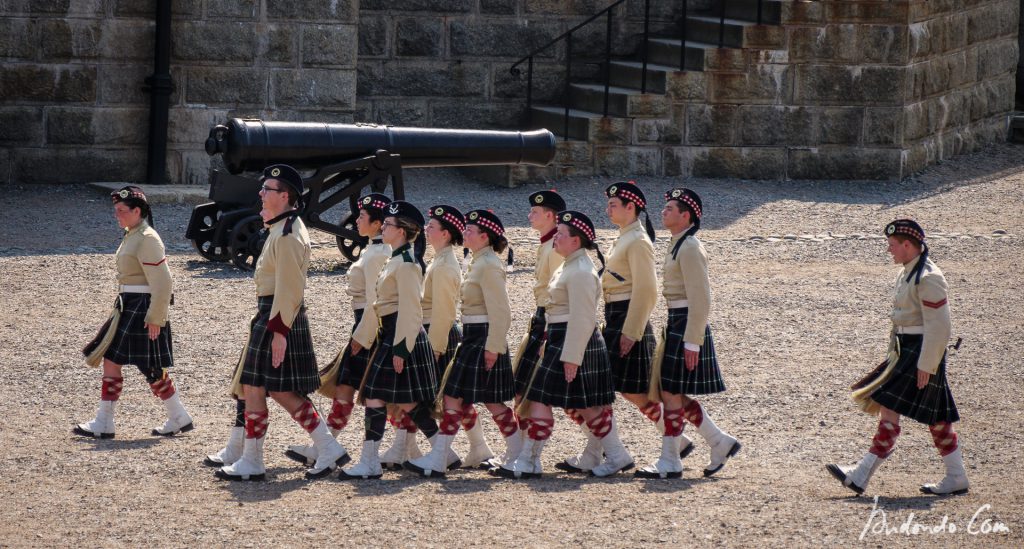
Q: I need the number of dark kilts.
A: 11